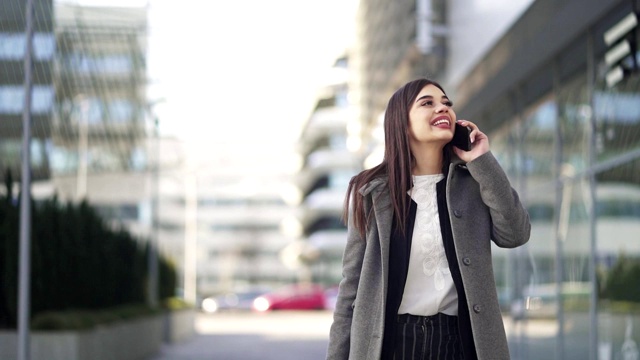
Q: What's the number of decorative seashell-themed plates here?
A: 0